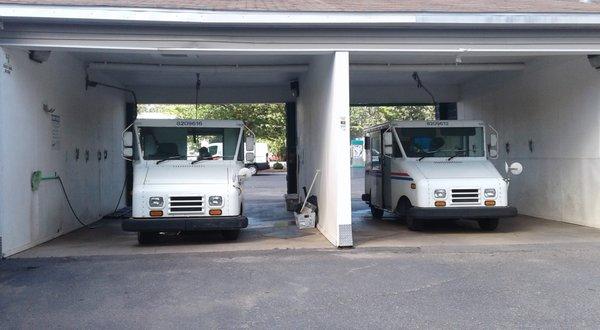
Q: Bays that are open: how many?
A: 2